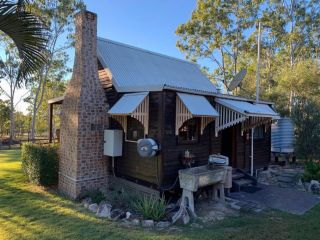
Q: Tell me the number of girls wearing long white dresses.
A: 0